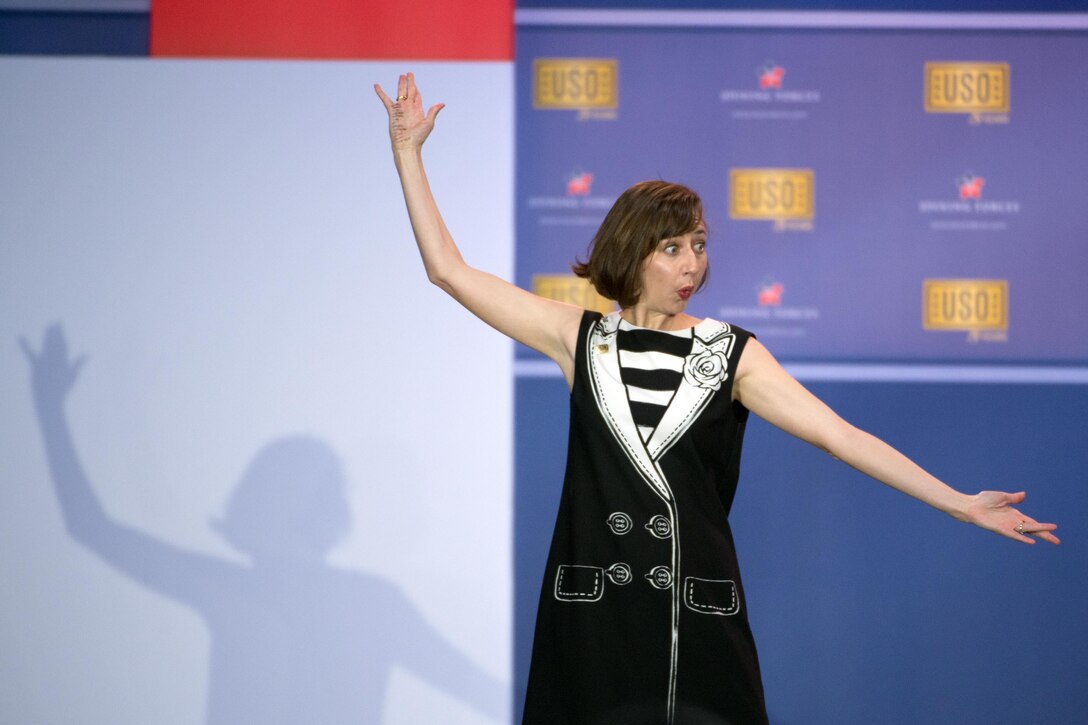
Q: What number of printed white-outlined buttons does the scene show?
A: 4